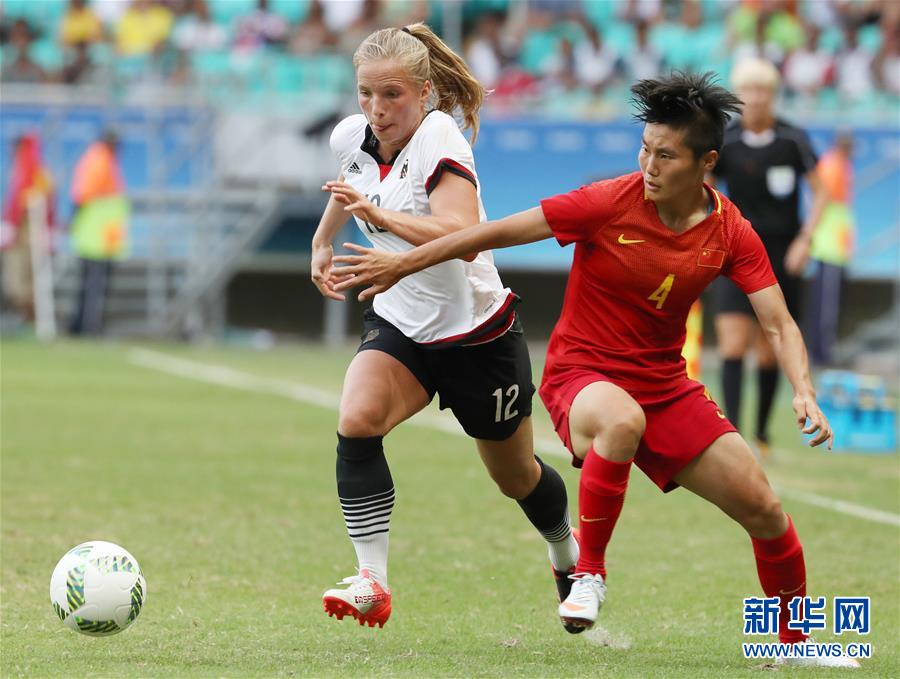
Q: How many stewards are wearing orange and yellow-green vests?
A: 2